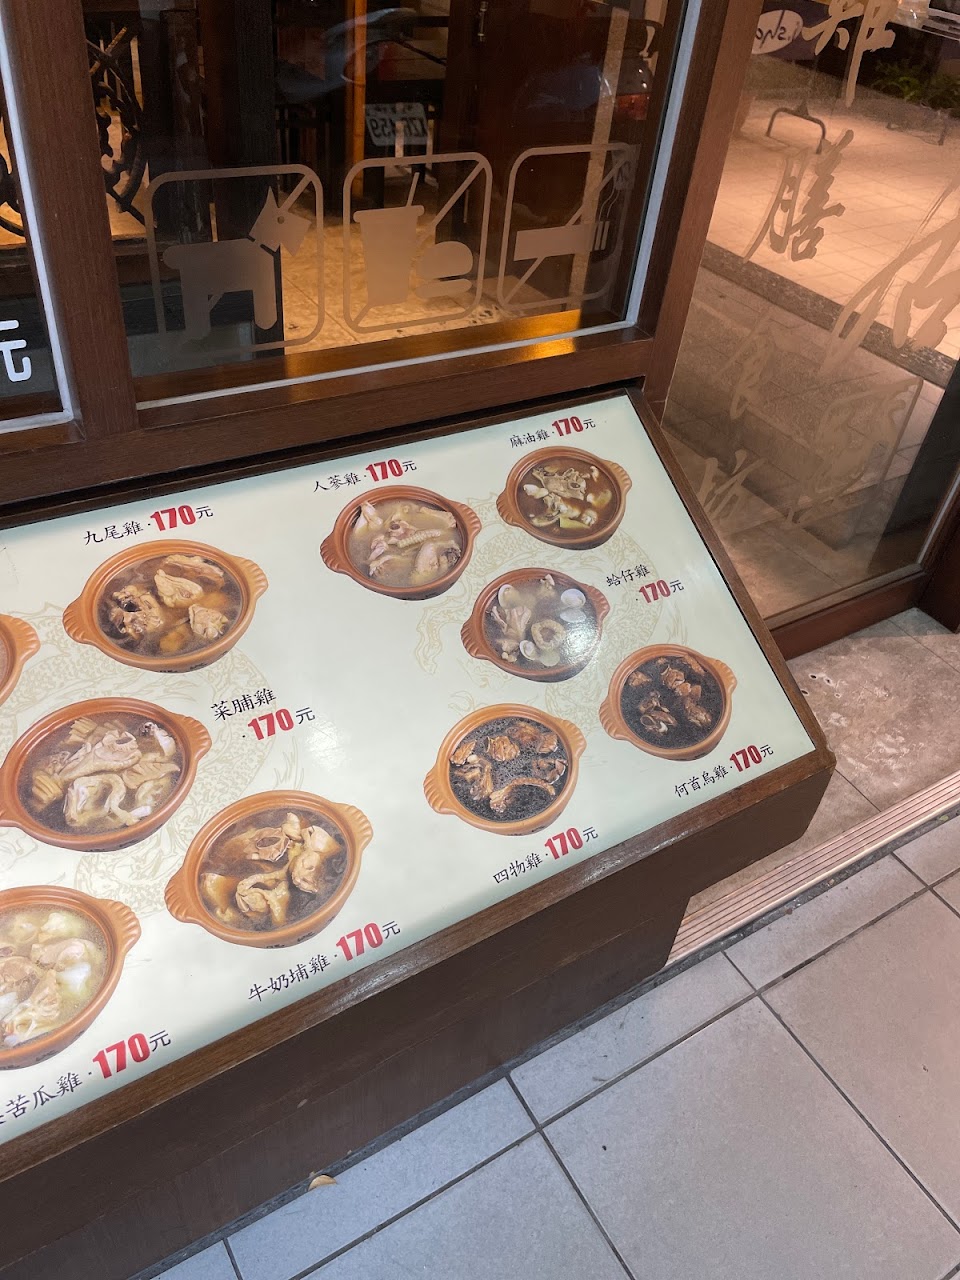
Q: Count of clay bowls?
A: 10